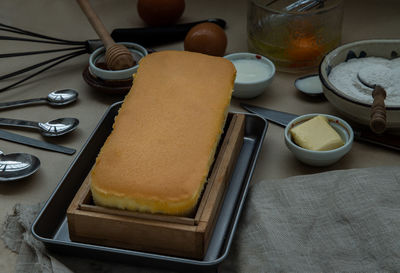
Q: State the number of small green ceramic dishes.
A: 3